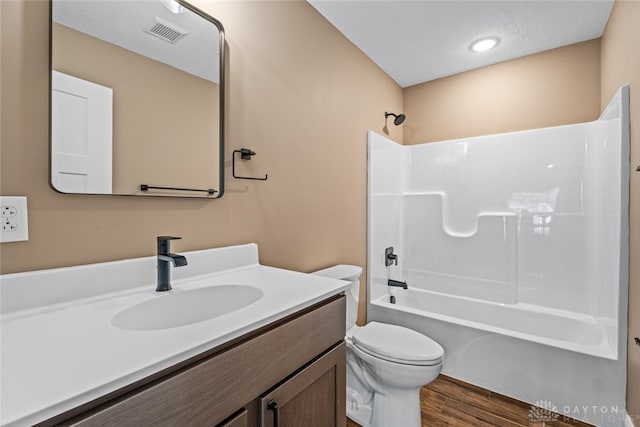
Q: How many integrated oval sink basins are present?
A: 1